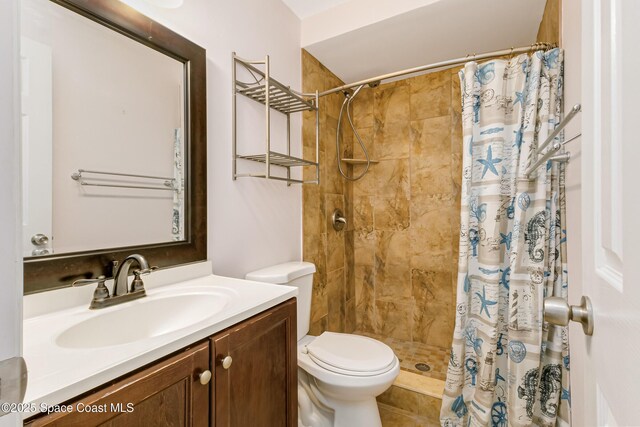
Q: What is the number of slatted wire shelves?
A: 2